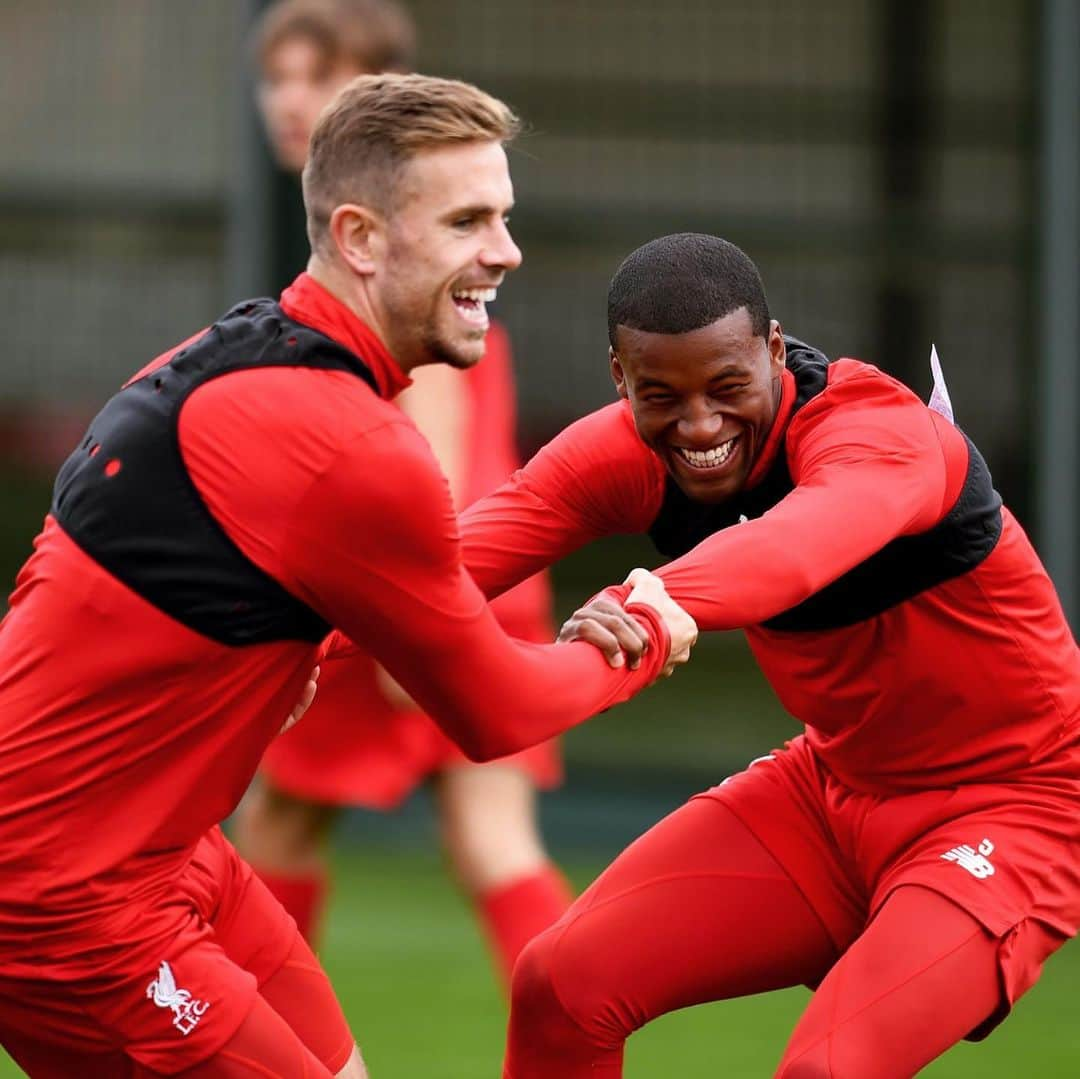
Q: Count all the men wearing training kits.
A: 3